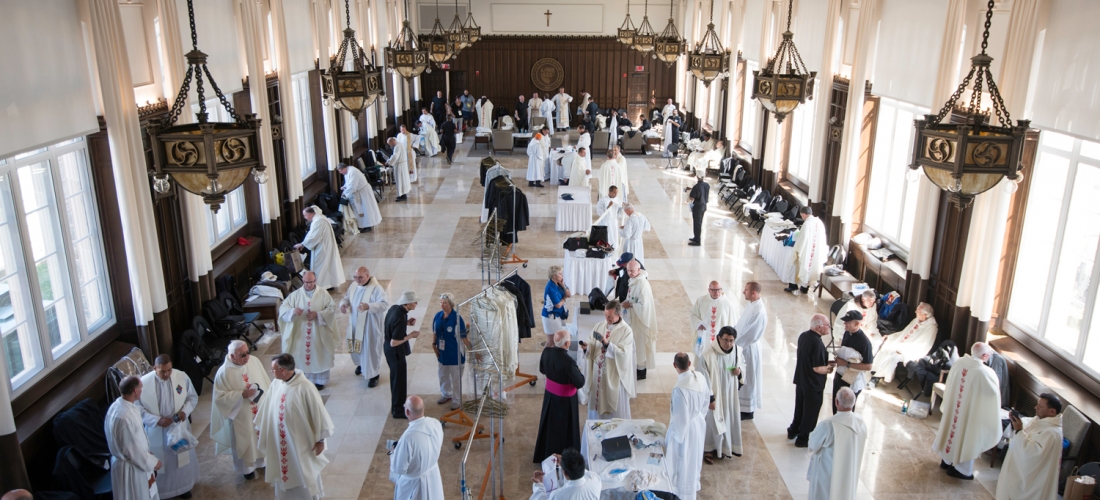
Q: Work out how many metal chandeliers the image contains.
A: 12